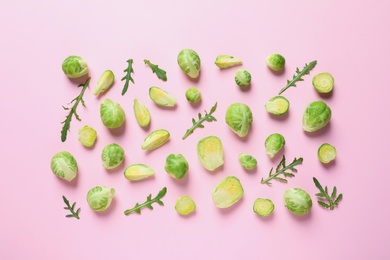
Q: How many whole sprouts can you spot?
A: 15